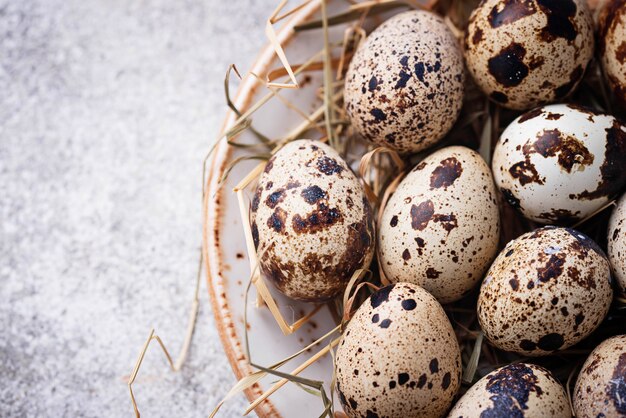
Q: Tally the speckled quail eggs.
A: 11